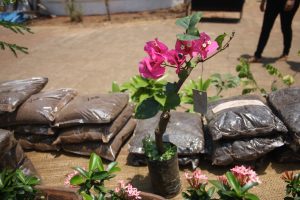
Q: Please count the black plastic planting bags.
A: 1